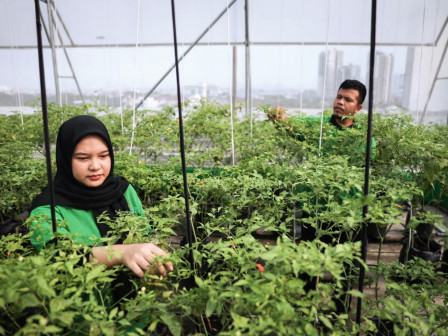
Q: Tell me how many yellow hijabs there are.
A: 0